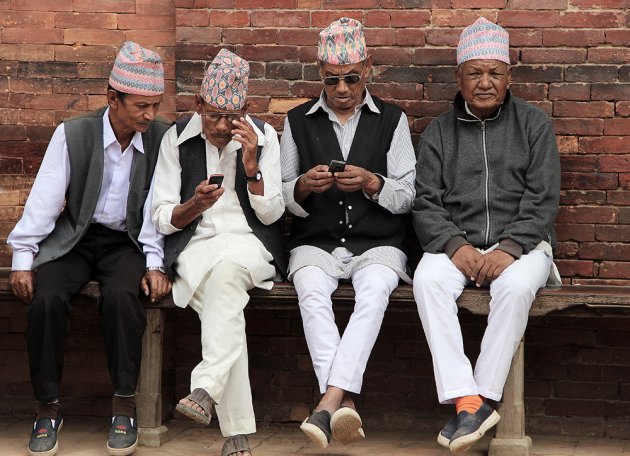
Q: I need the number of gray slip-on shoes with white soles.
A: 6